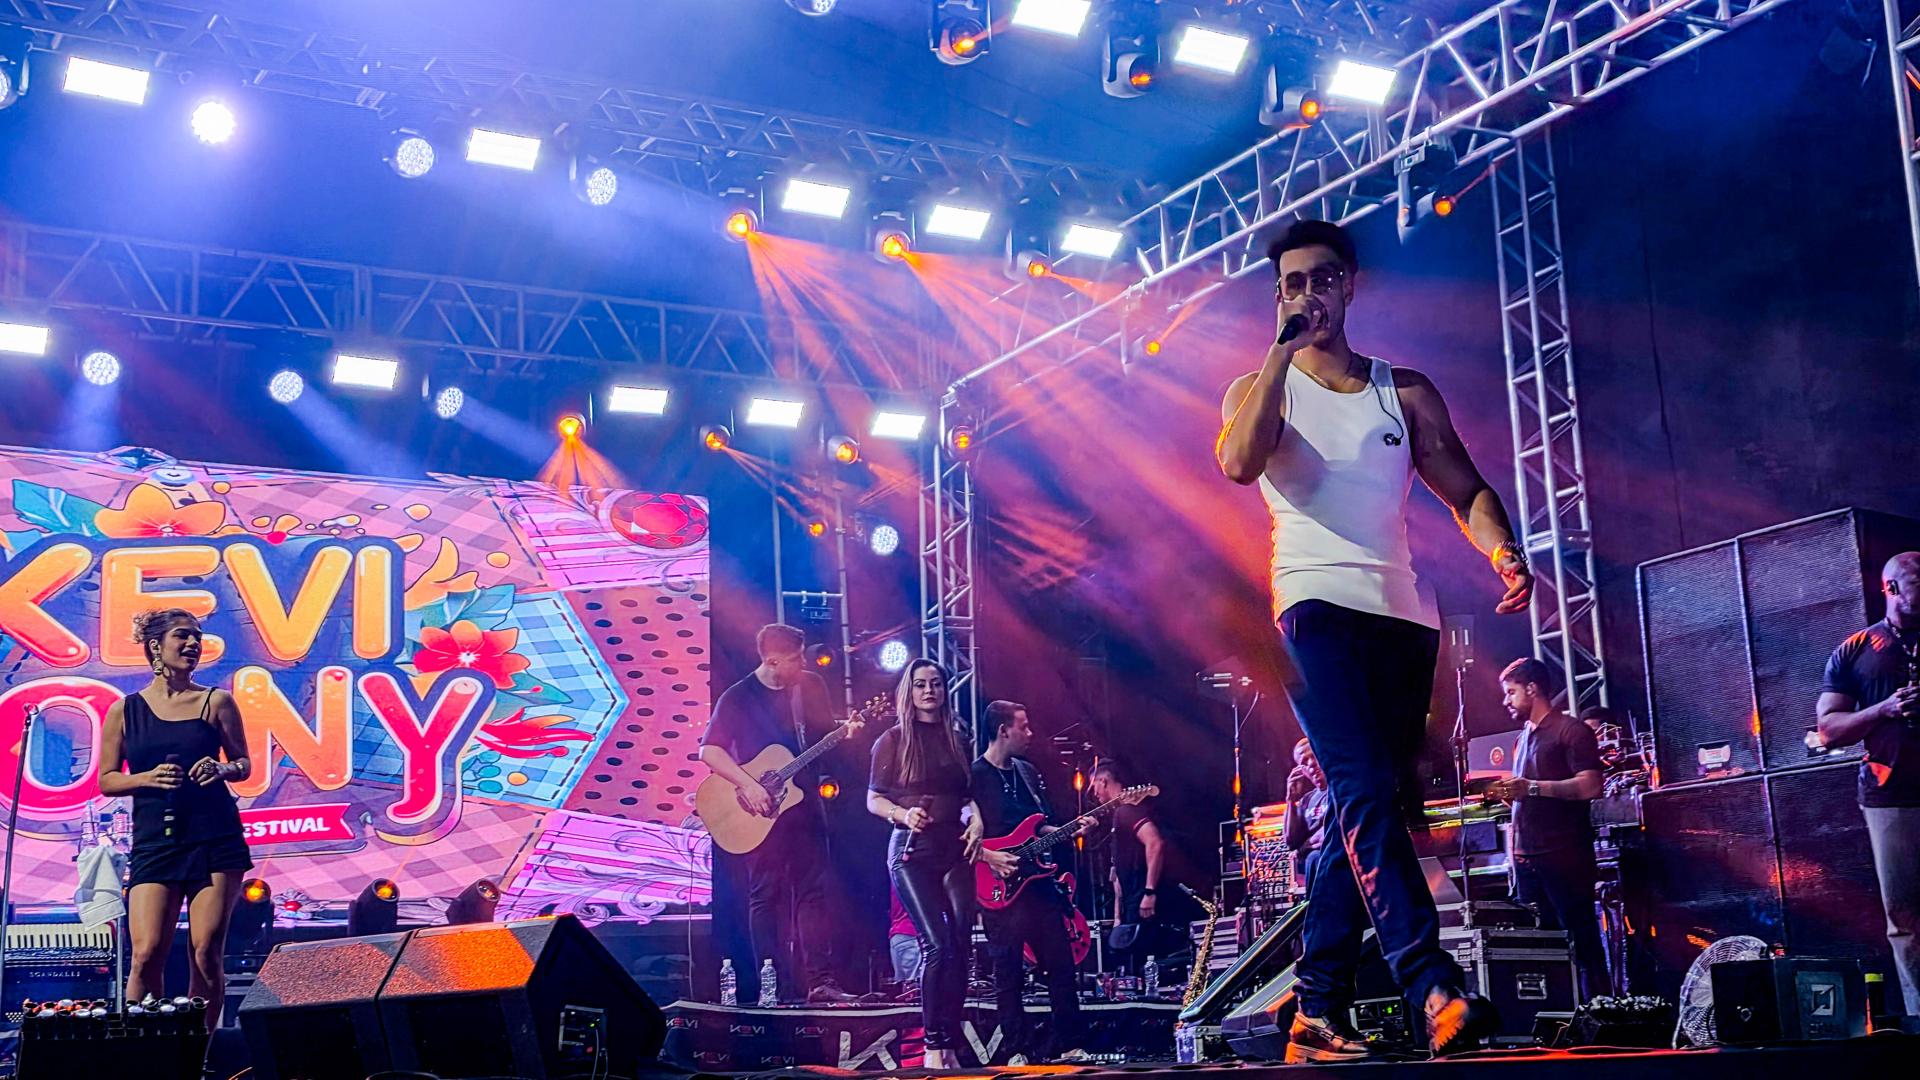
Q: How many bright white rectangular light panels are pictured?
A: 13